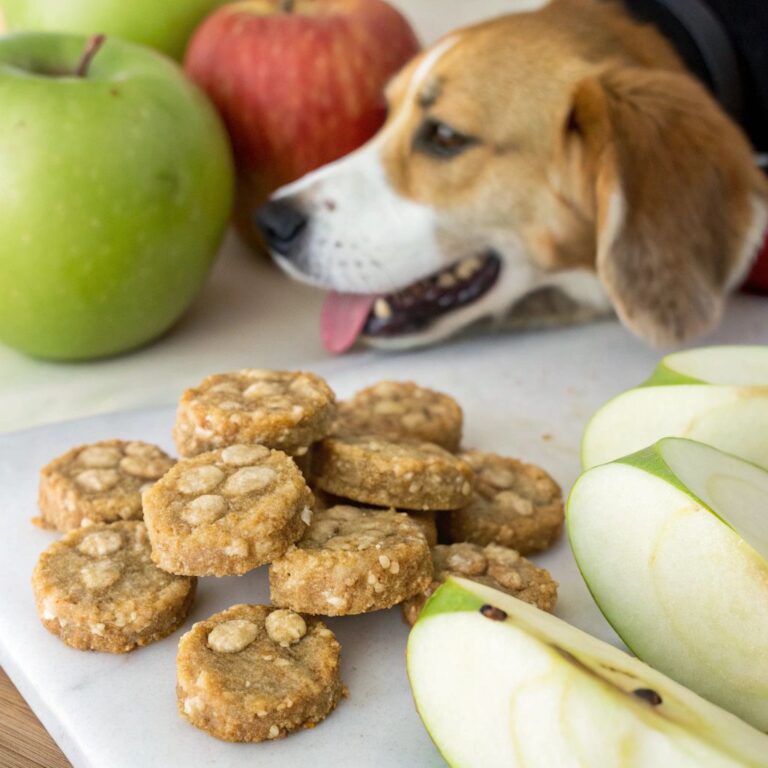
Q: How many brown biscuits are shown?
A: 11